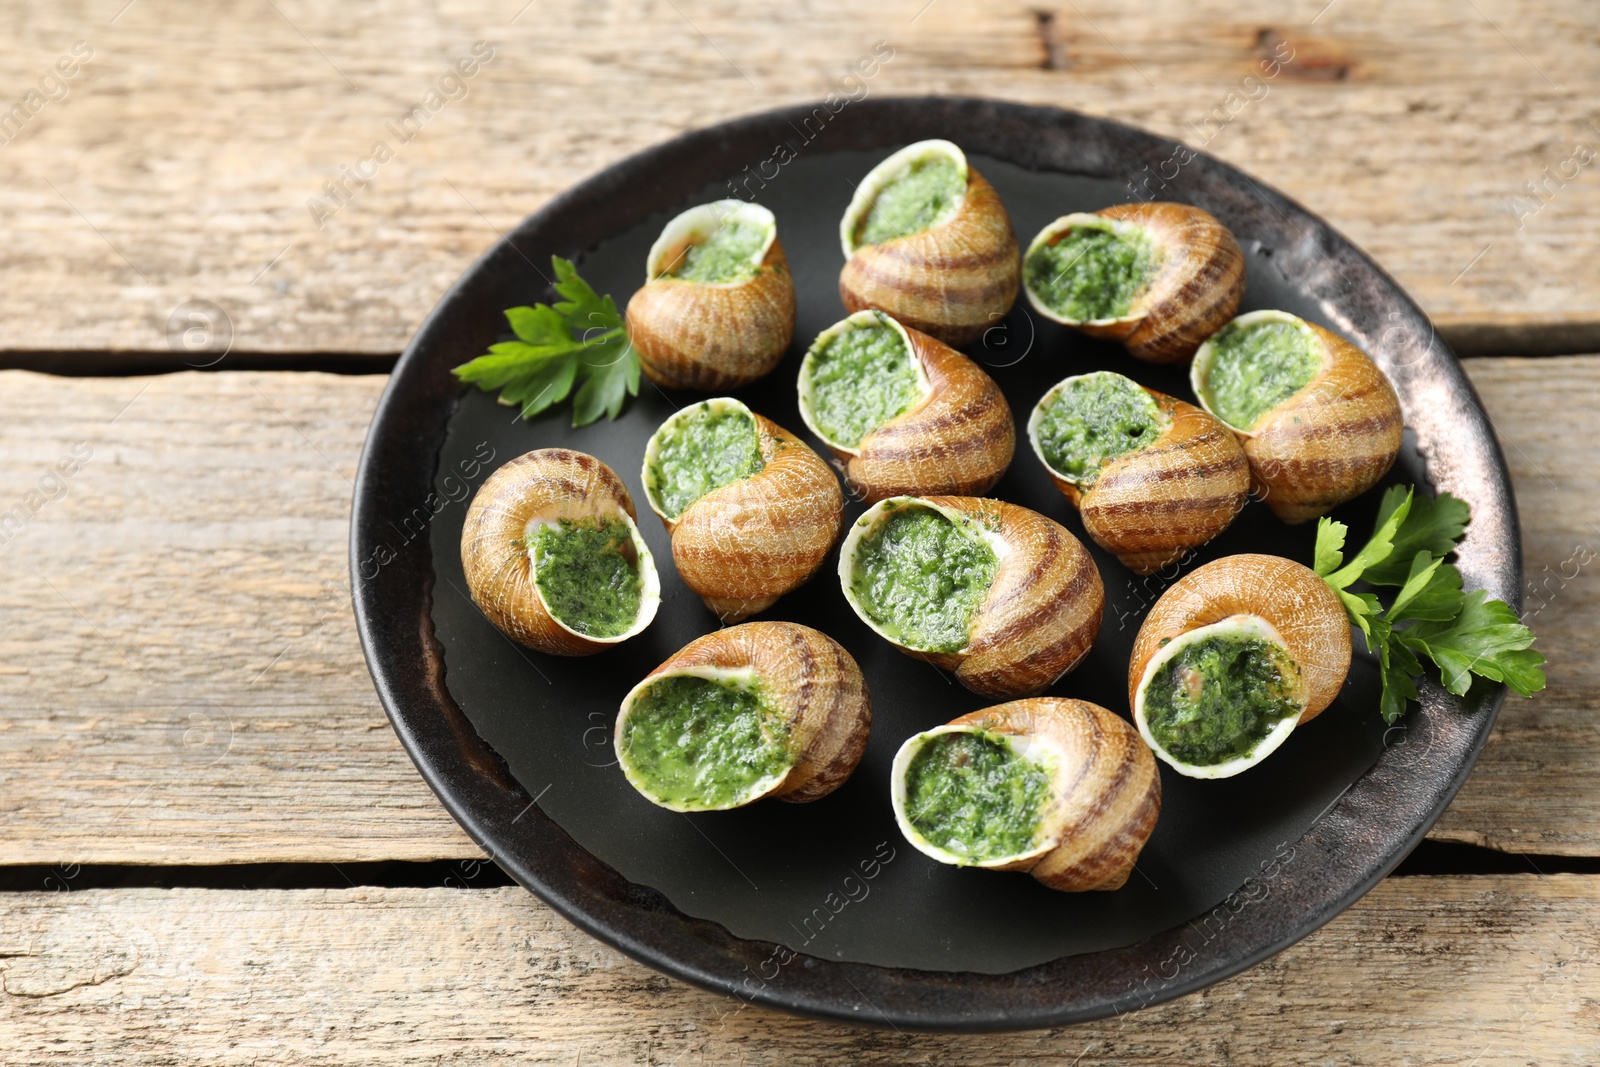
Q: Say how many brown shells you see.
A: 12